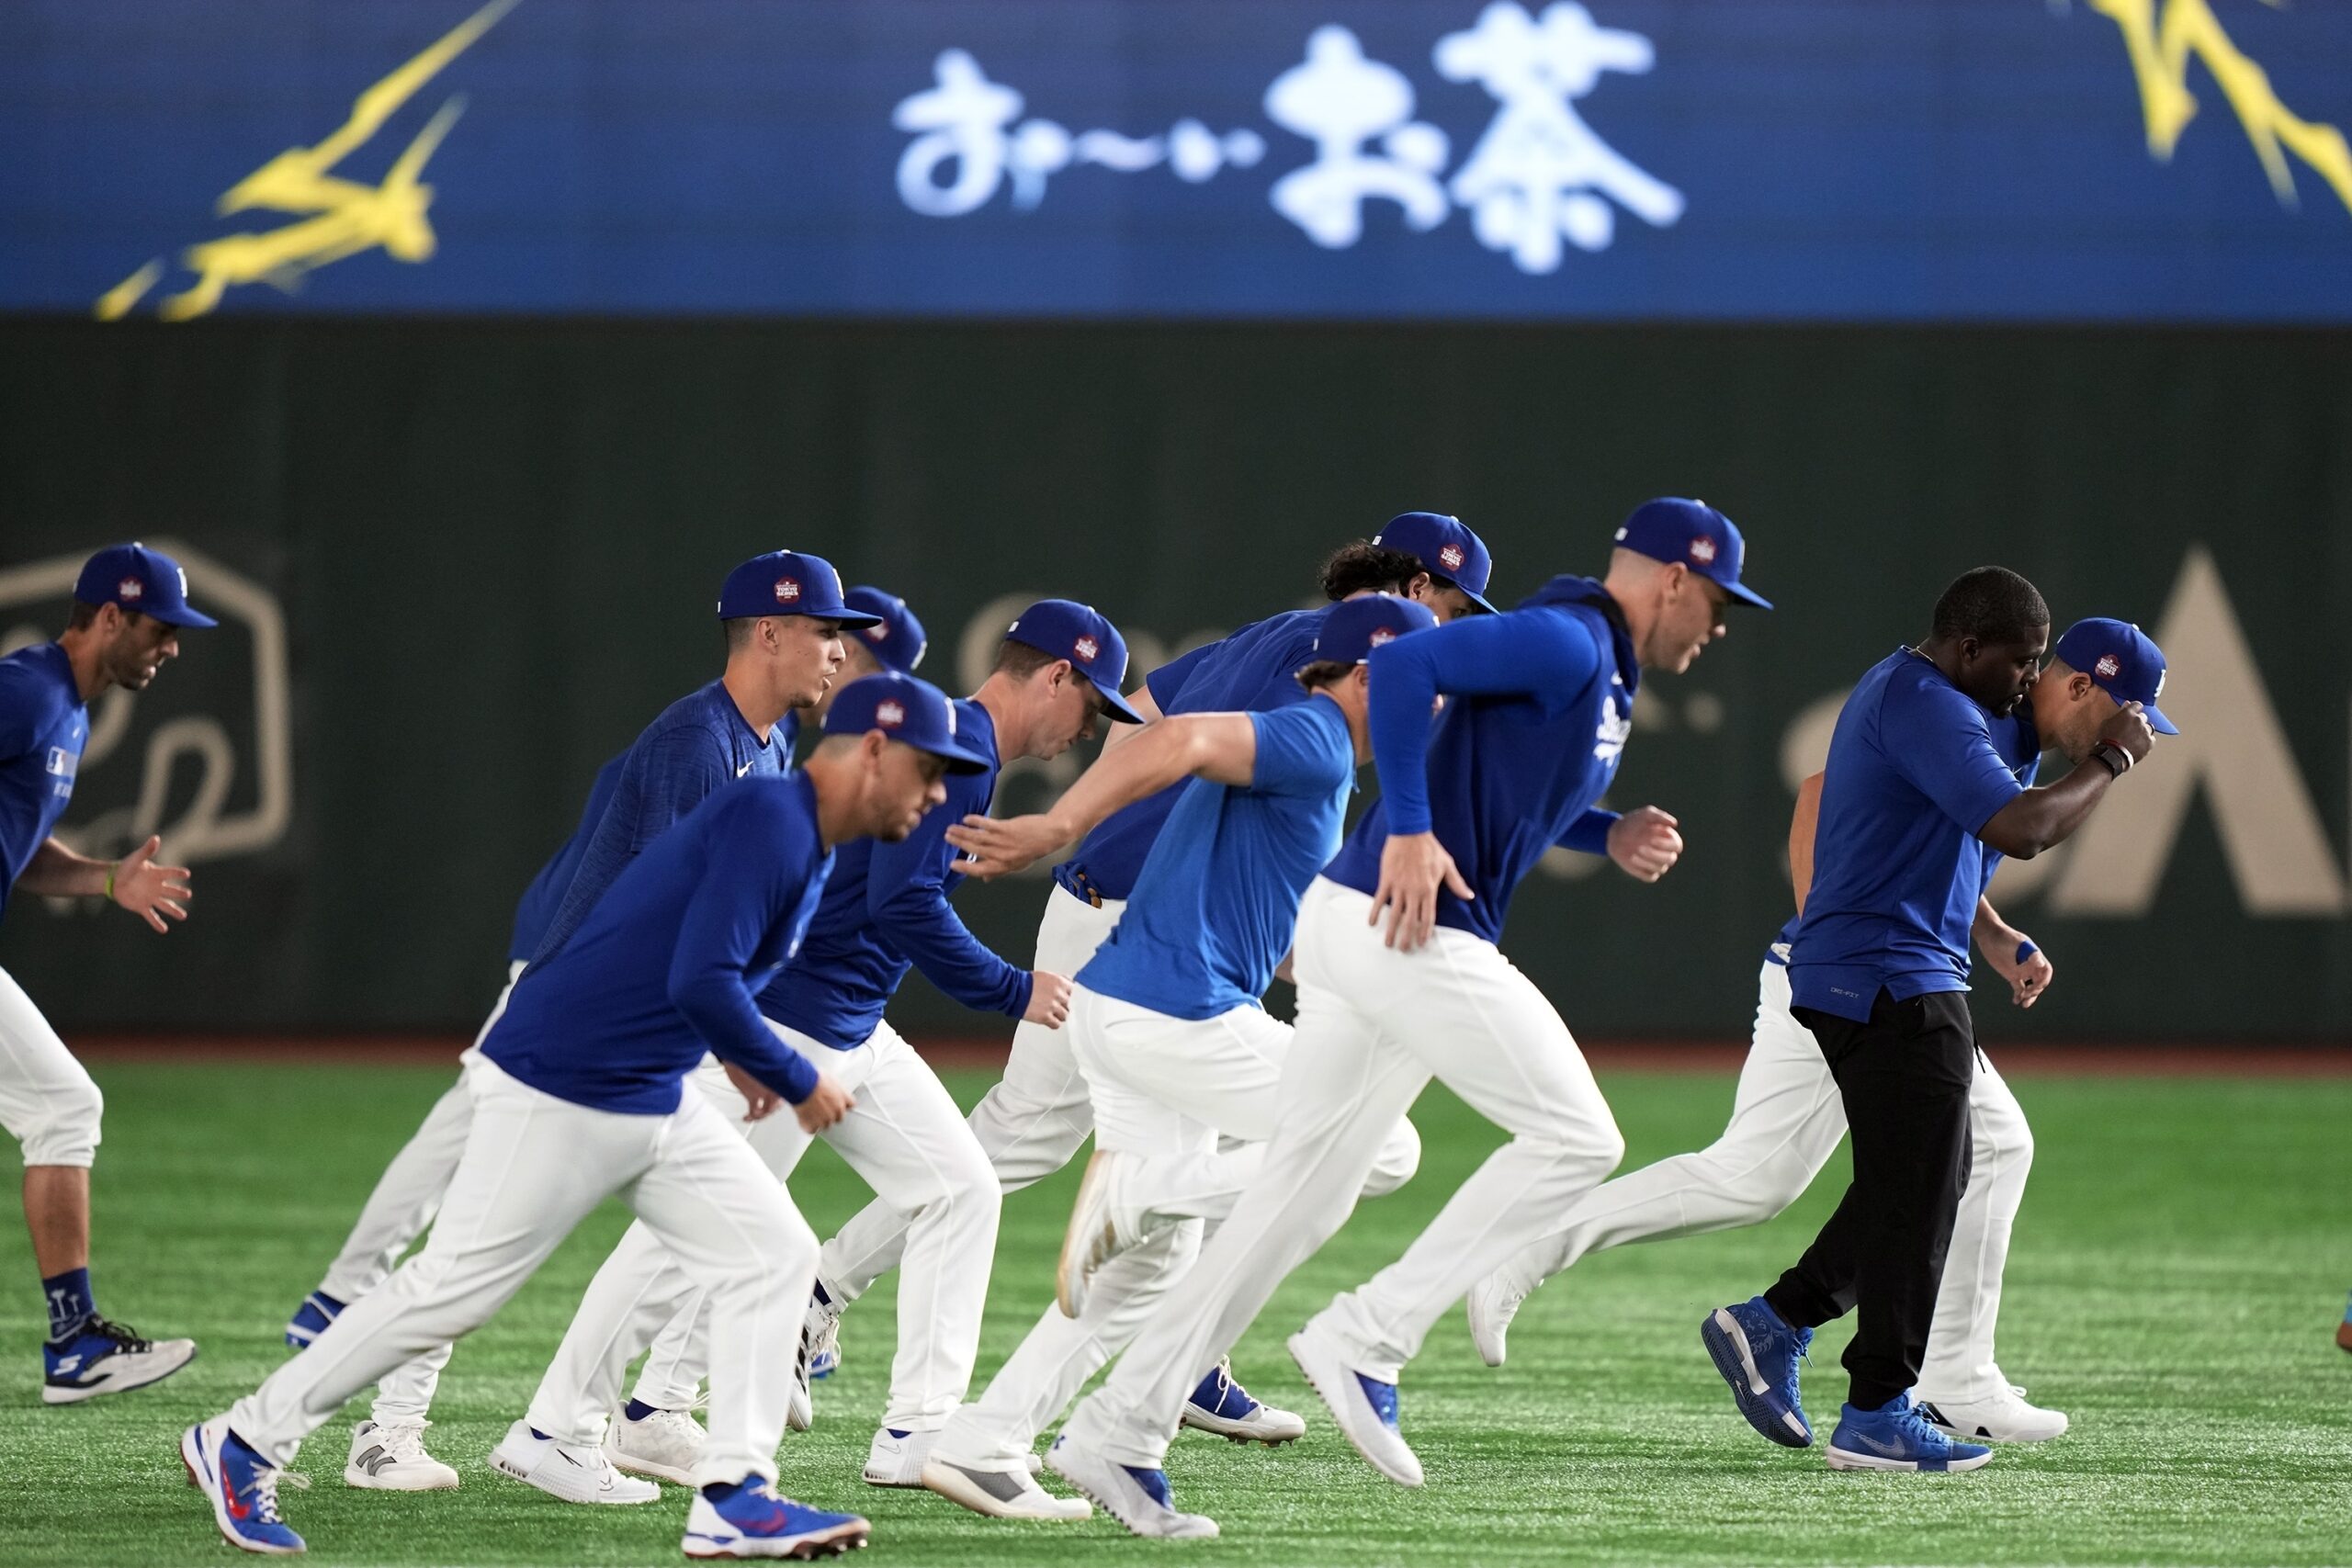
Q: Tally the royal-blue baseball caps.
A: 9